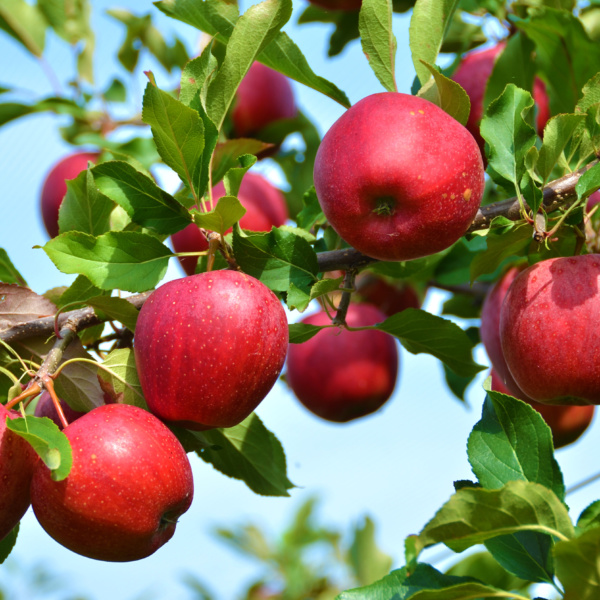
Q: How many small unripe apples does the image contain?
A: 0